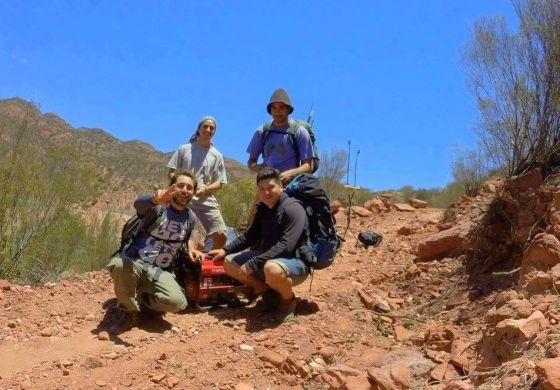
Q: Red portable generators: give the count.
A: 1